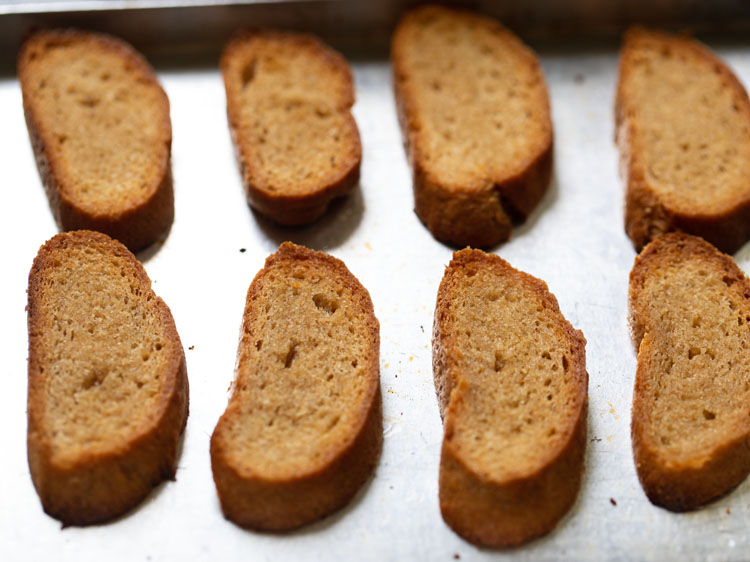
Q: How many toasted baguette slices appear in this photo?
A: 8